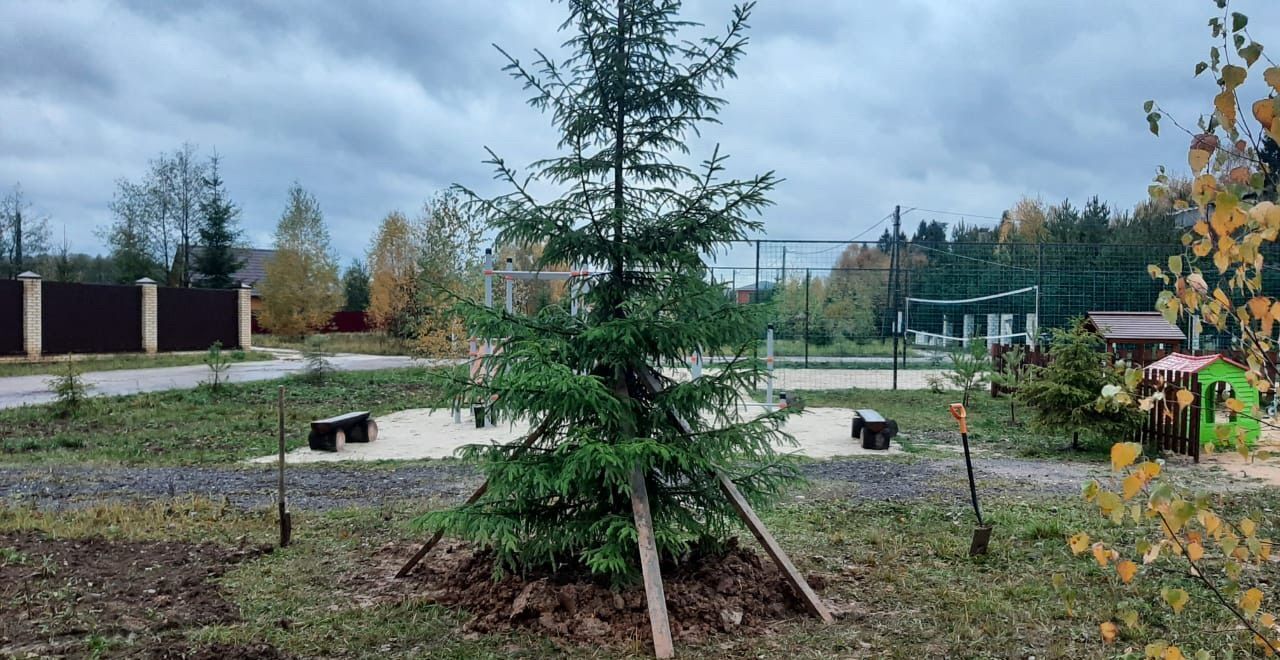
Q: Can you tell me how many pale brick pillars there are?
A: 3